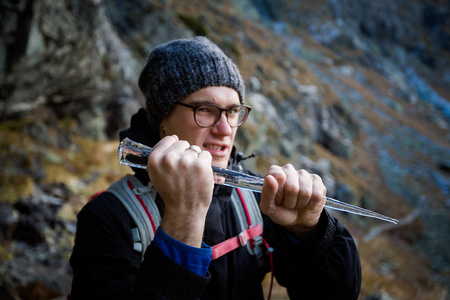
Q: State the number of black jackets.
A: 1